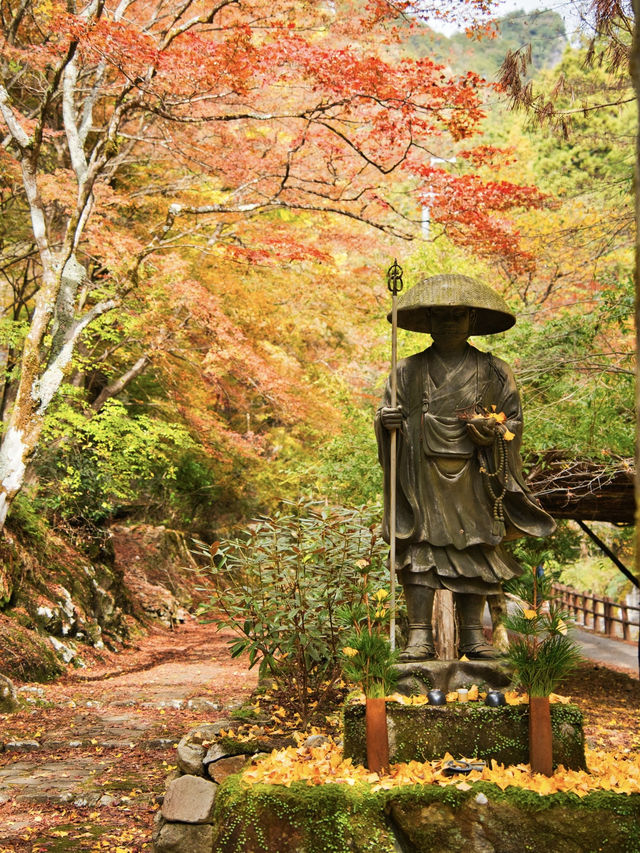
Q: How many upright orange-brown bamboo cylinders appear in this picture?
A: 2